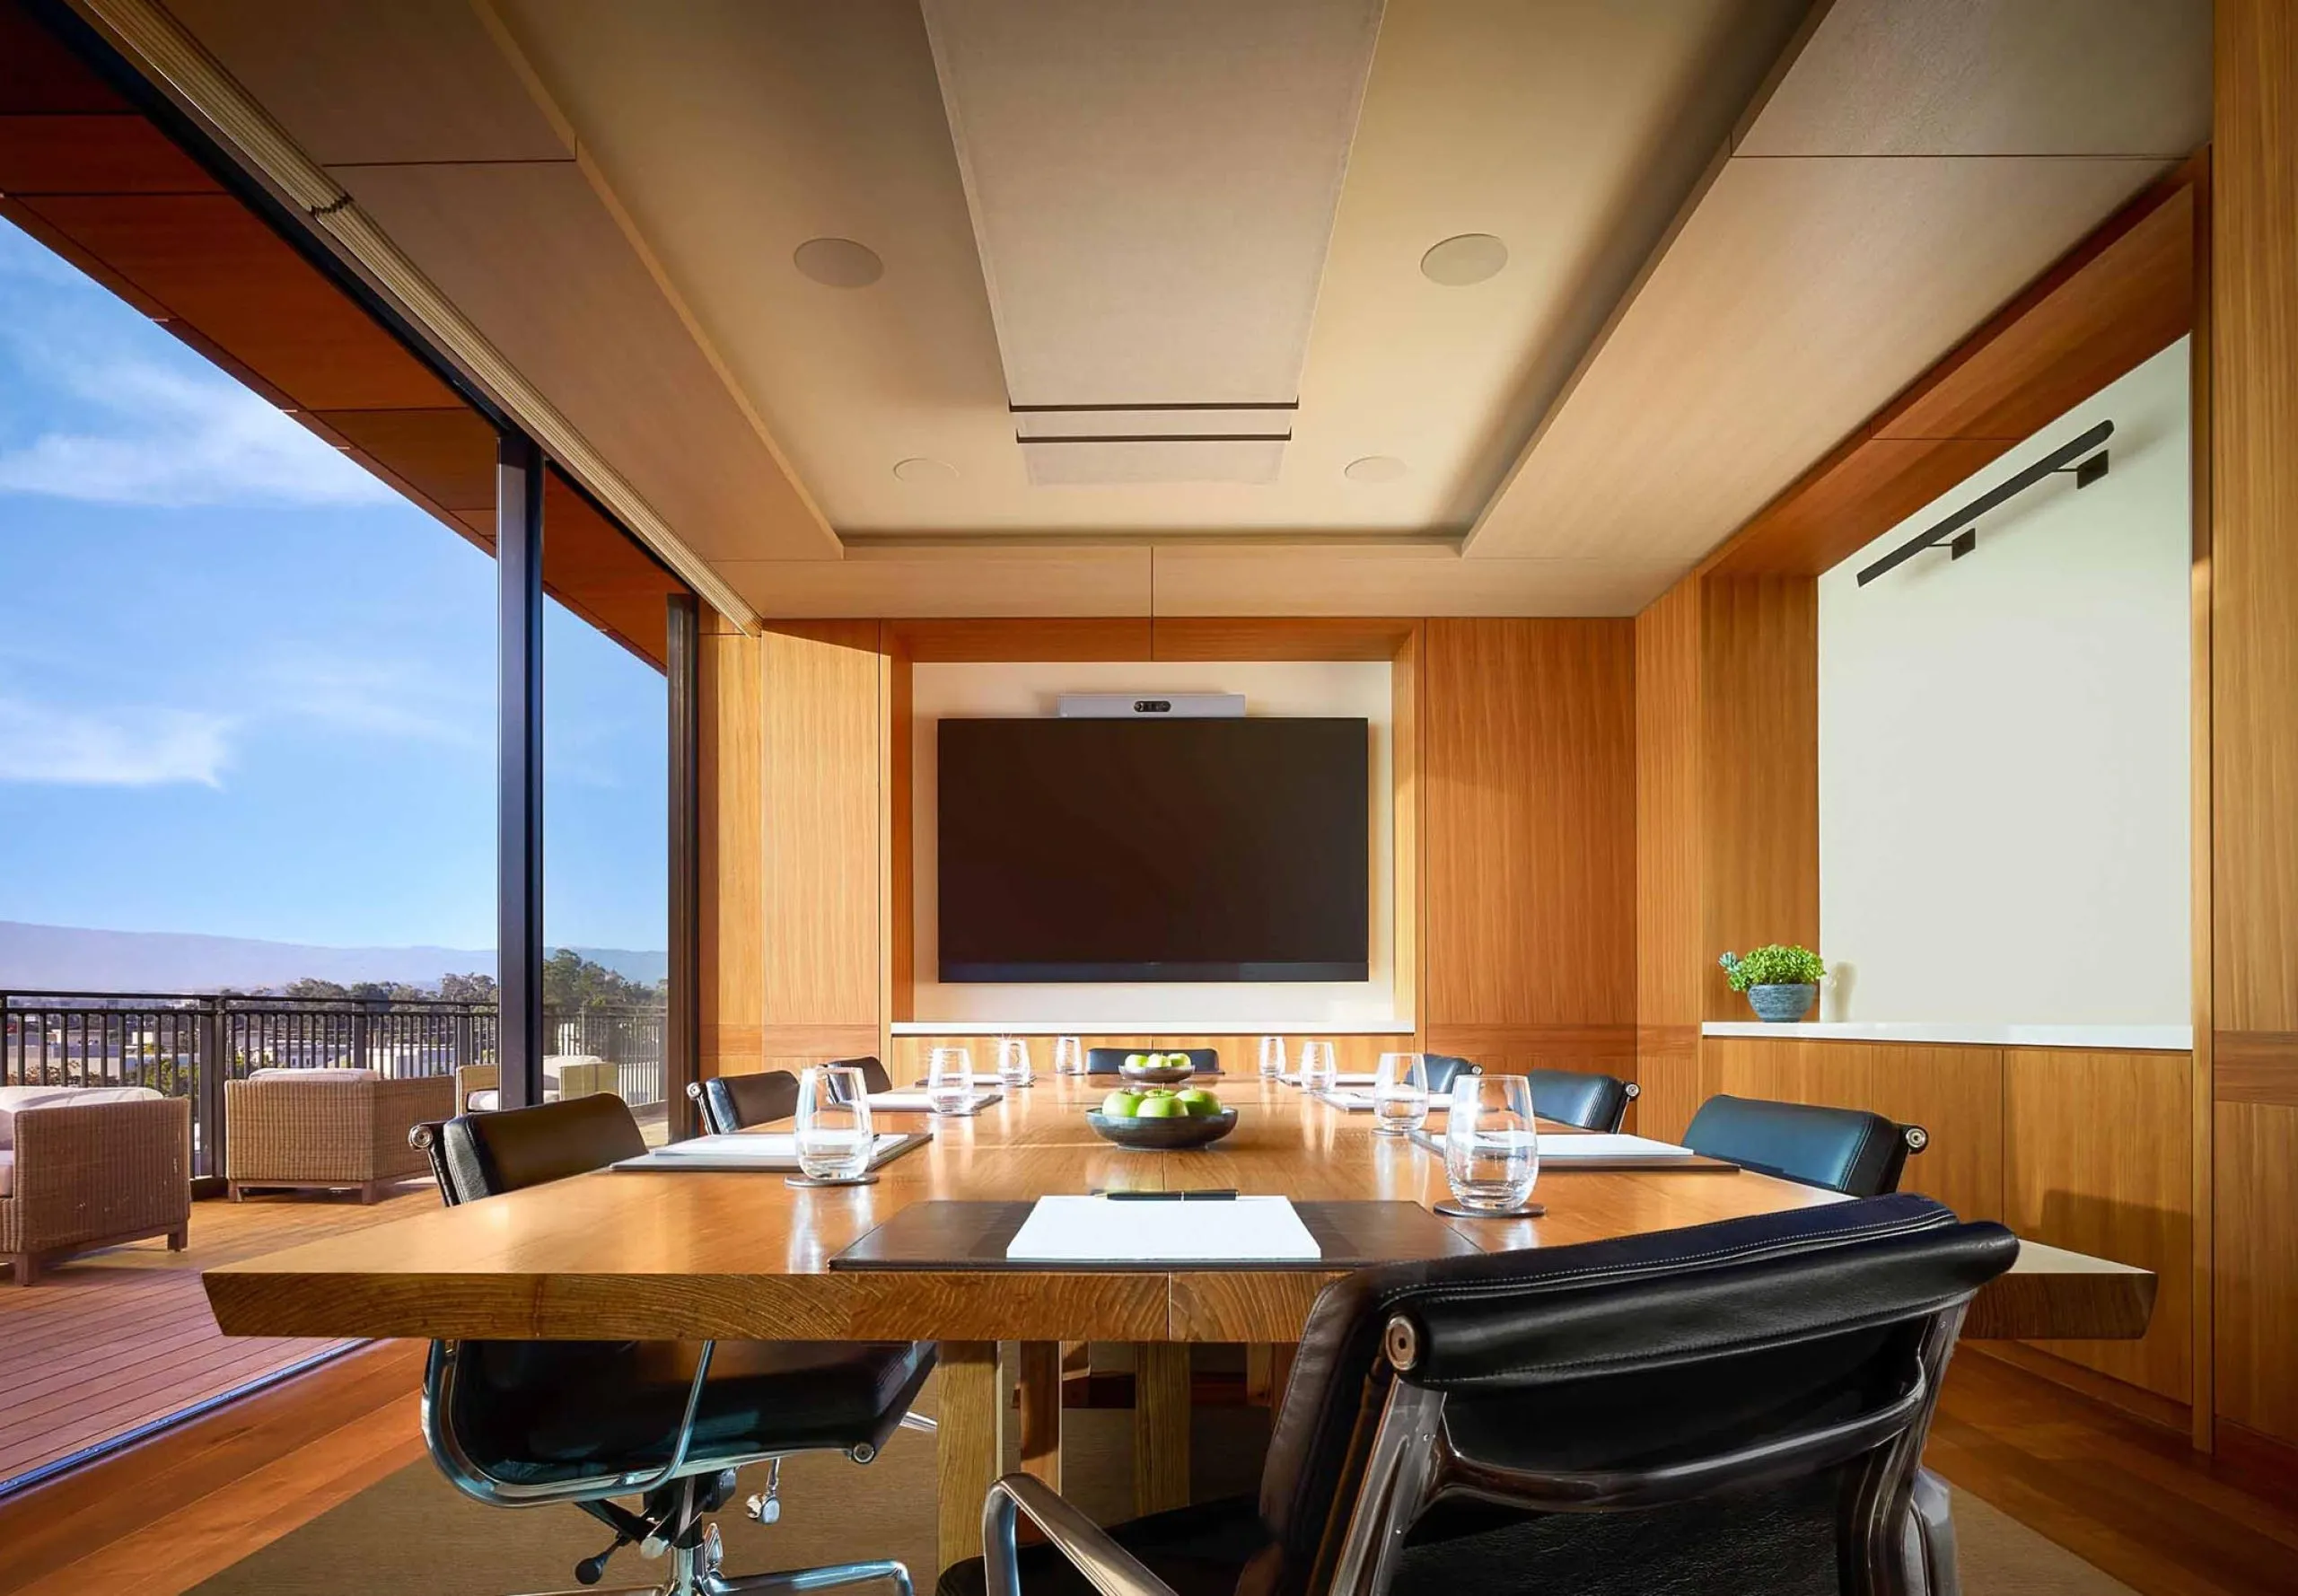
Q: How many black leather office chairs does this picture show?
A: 8